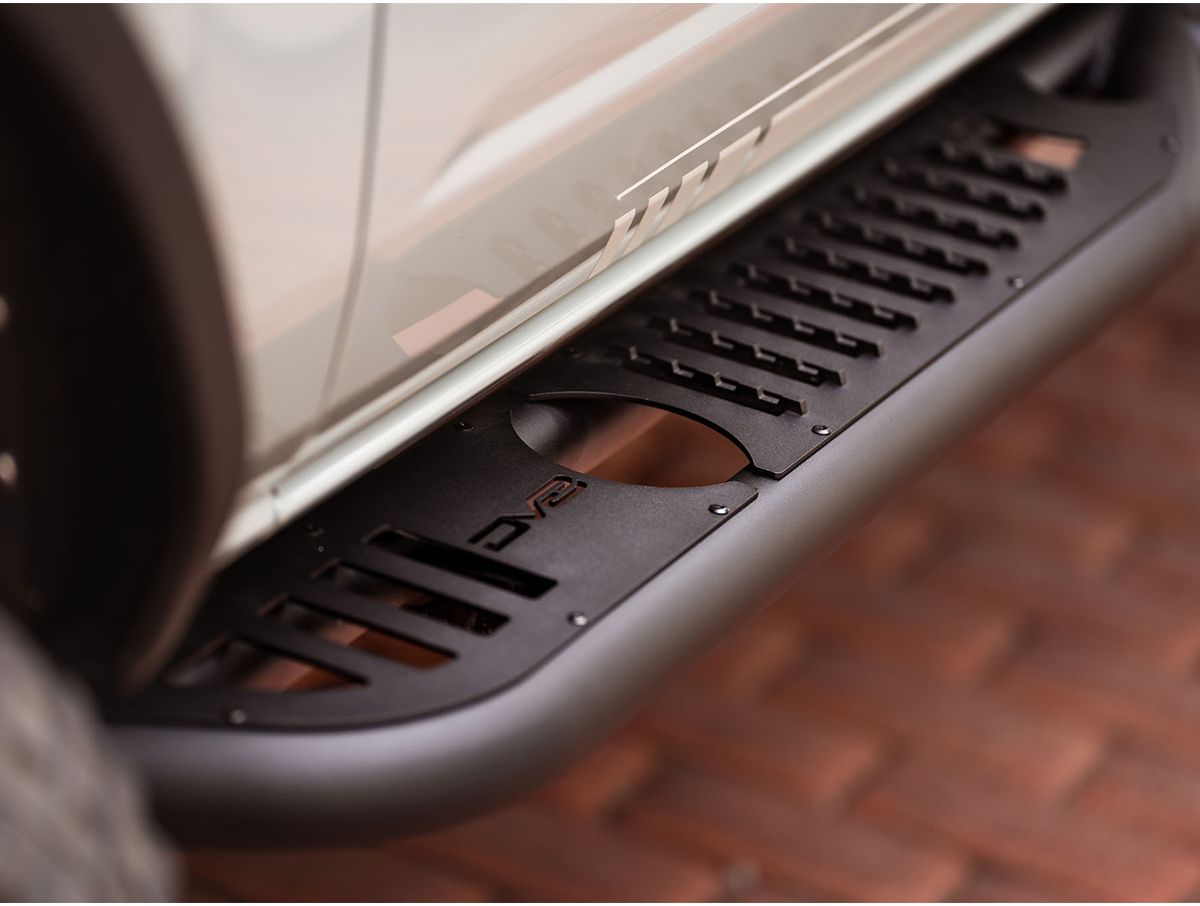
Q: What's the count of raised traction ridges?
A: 9